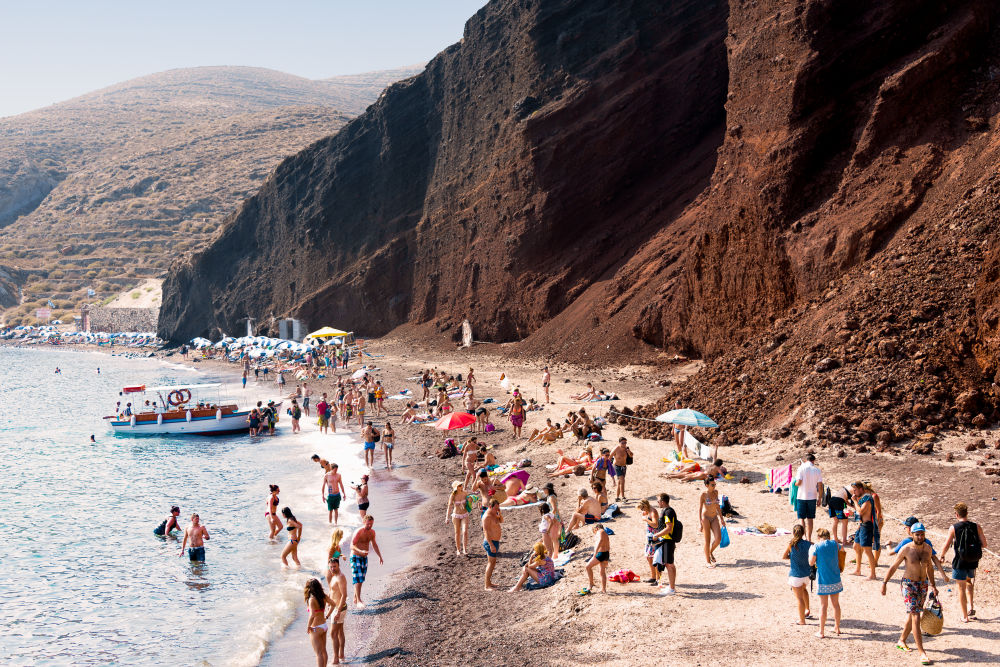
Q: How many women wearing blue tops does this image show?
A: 2